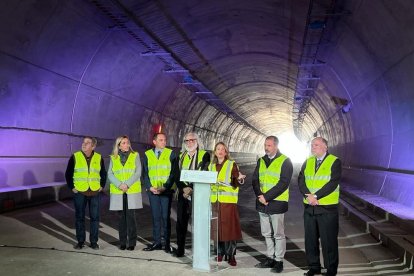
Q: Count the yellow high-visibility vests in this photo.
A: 7